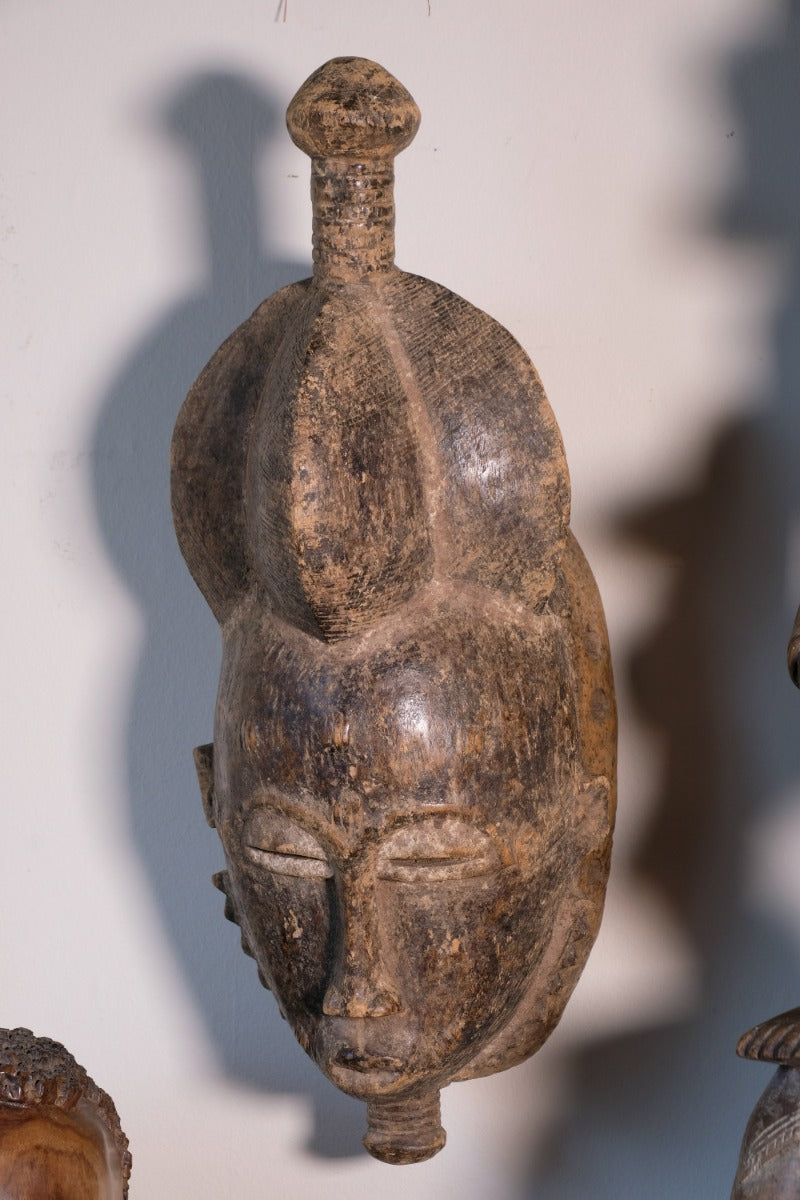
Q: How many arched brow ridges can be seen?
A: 2